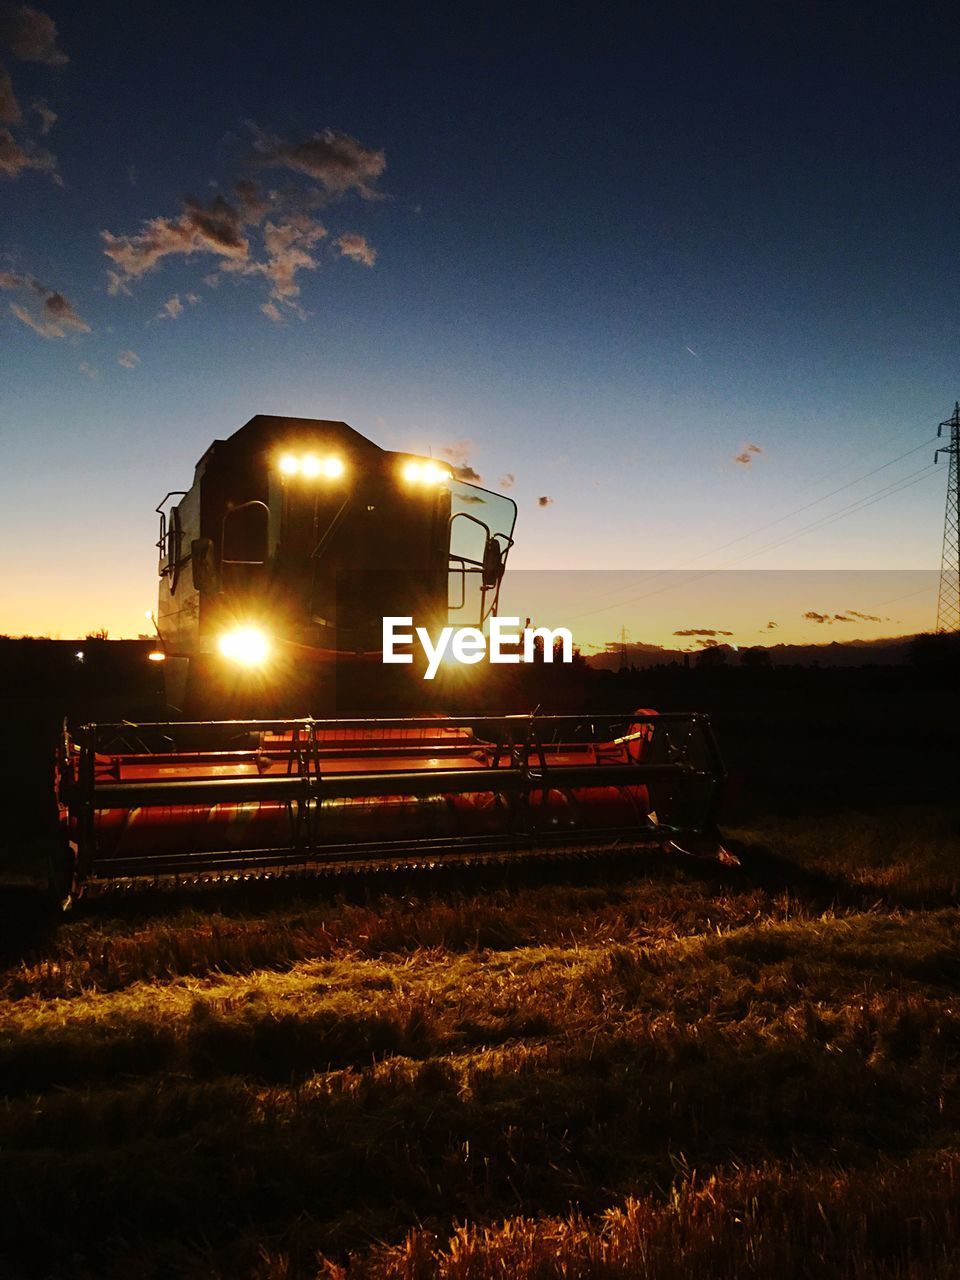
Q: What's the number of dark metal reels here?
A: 1